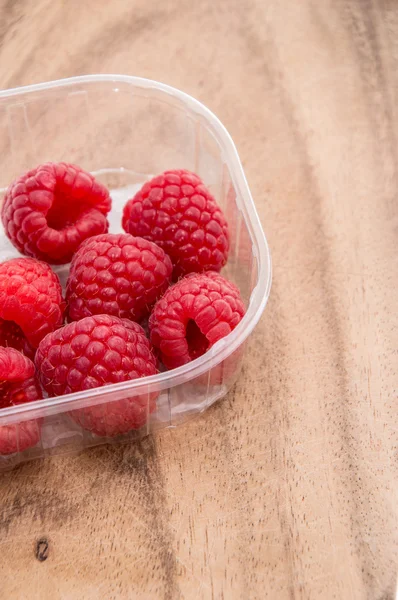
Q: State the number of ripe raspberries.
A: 7